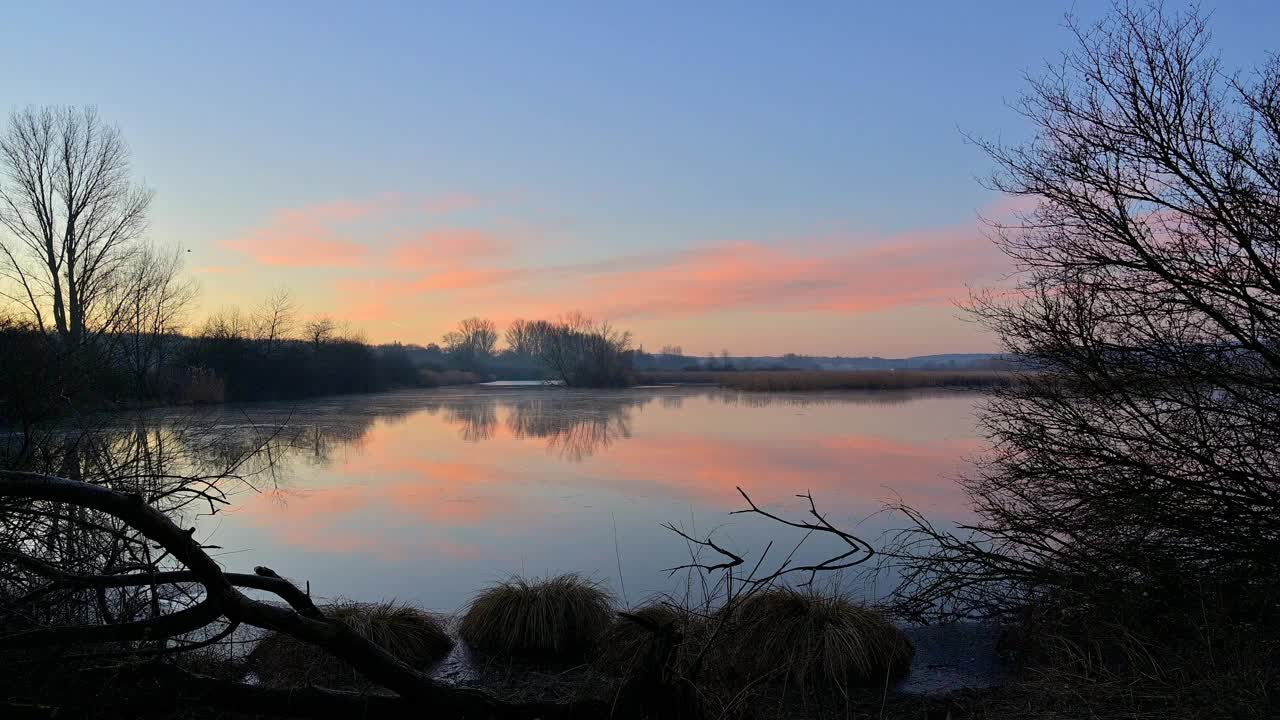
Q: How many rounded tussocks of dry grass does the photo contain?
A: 4